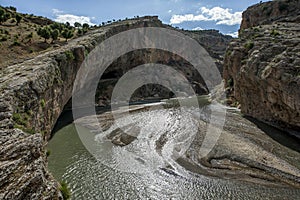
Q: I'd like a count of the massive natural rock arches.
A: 1